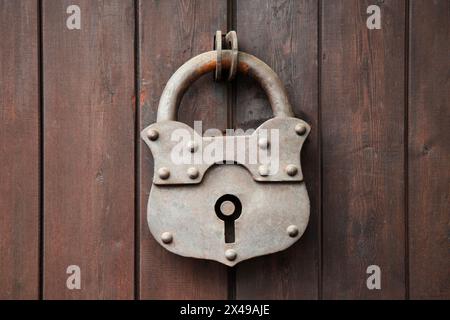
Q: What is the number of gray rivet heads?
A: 11